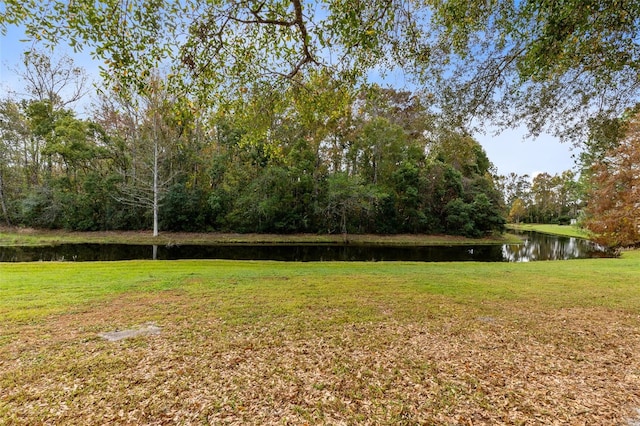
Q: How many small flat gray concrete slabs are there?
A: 1